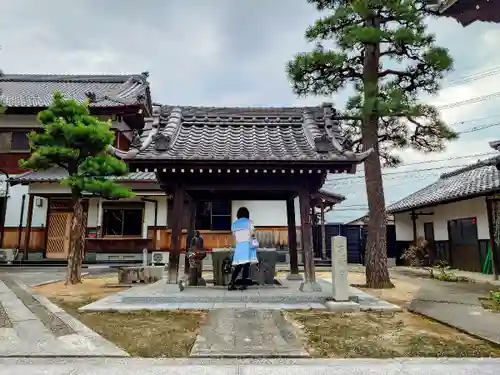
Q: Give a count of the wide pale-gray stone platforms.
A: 1